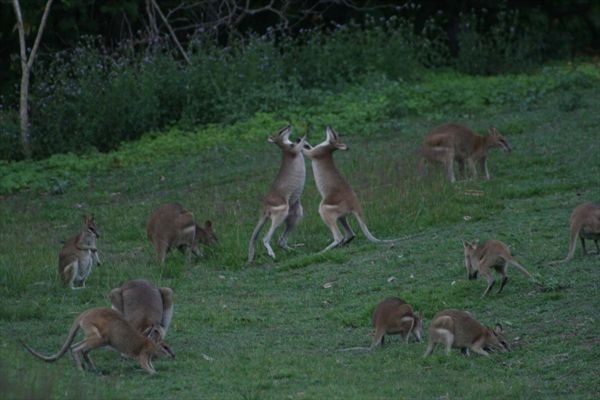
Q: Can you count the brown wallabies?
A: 11